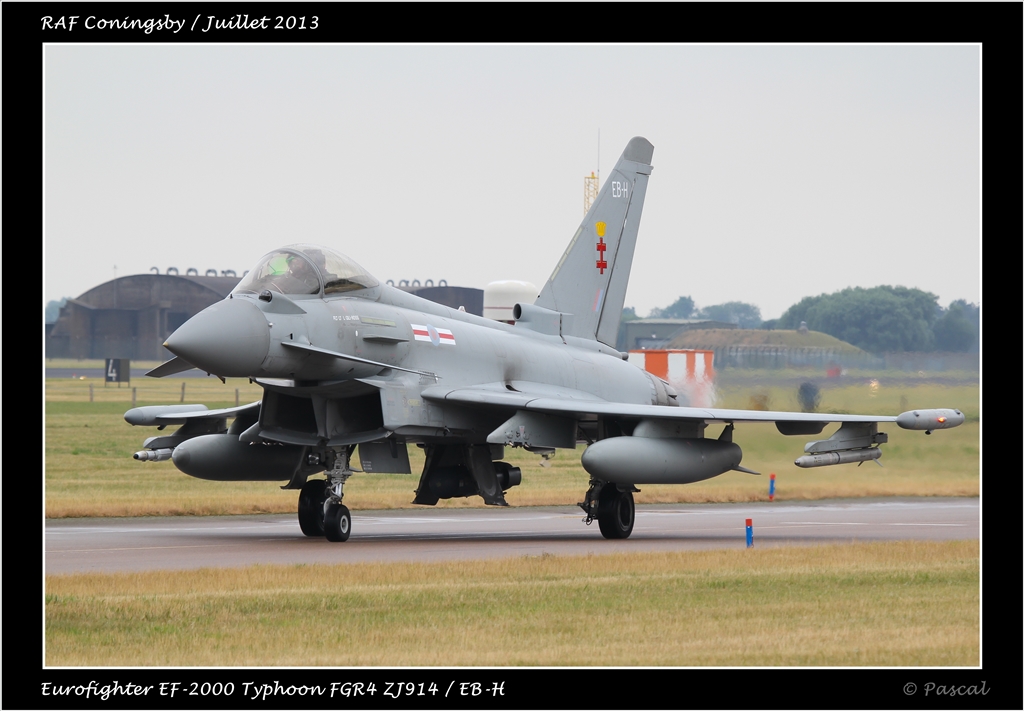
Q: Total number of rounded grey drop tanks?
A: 2